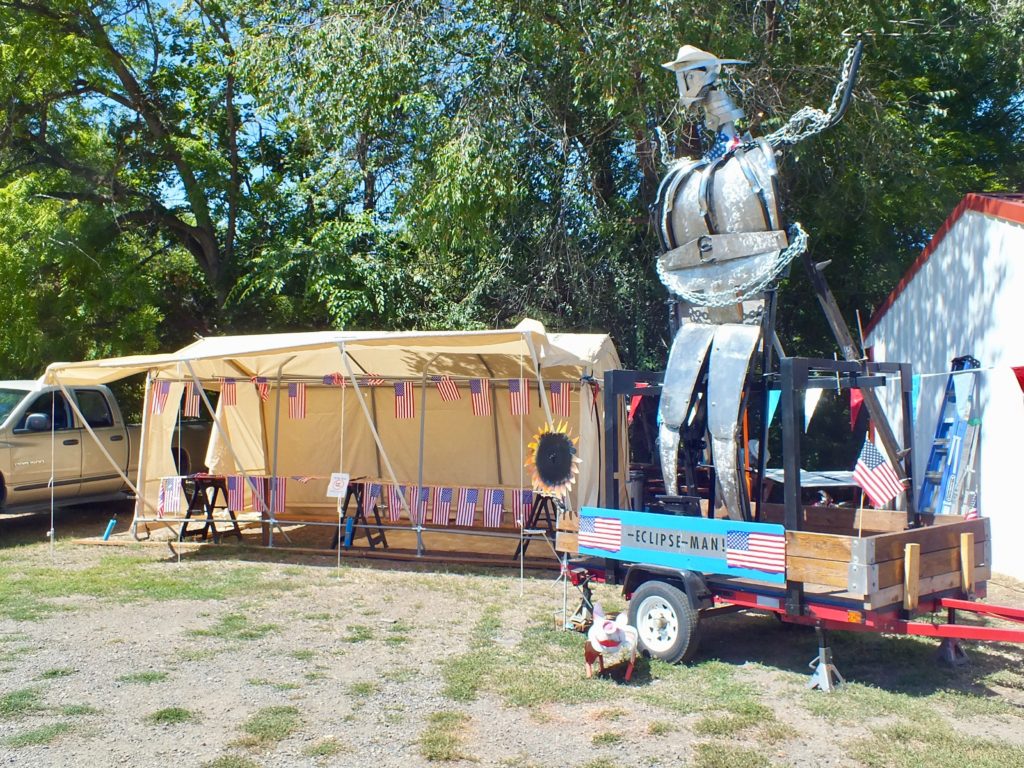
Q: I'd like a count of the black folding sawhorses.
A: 3